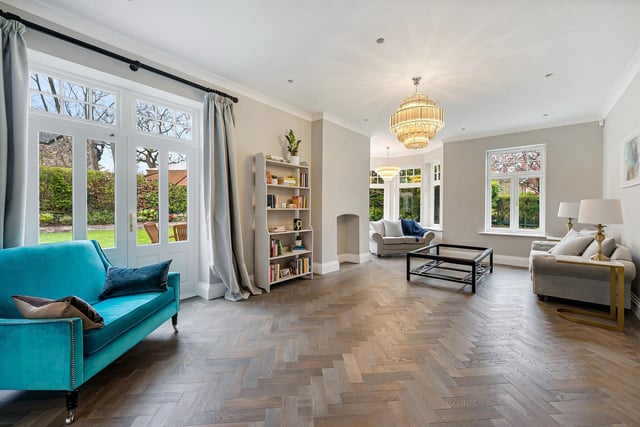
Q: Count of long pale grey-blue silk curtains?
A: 2